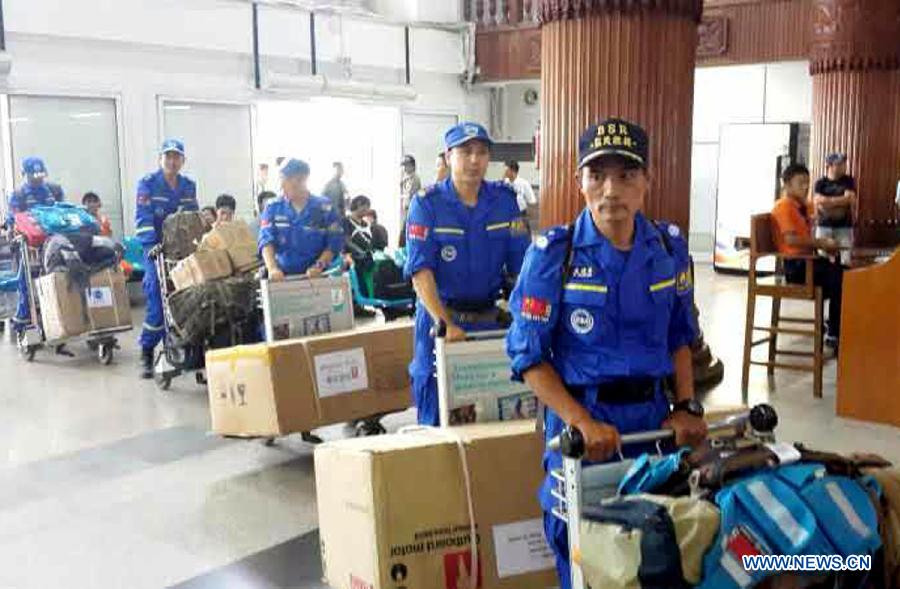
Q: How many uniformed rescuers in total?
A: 5